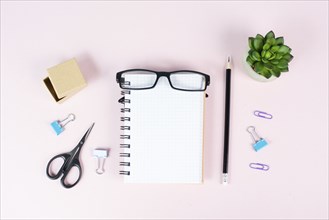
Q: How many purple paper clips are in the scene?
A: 2